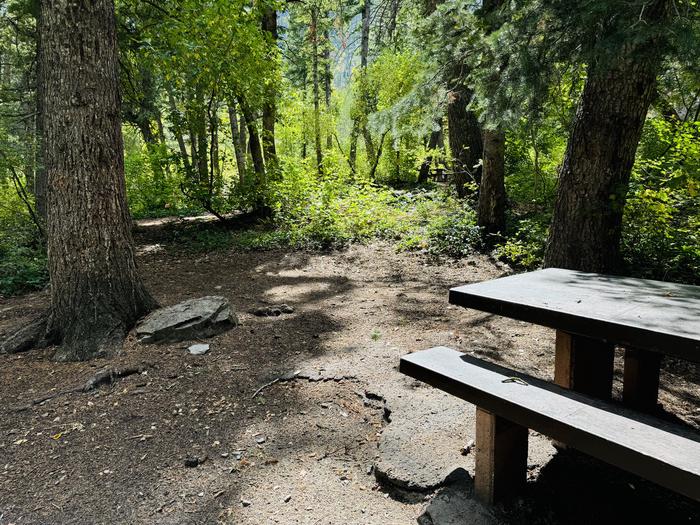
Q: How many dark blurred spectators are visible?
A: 0